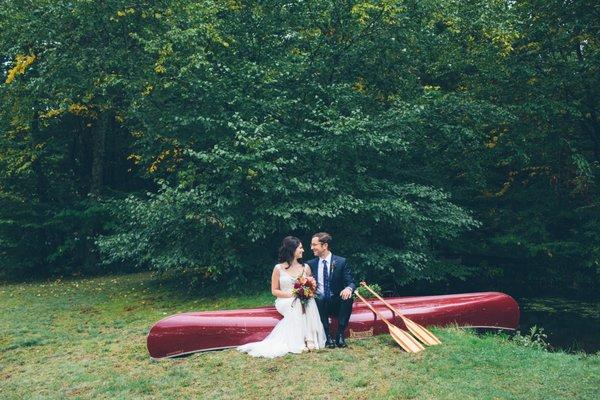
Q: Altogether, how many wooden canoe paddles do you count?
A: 2